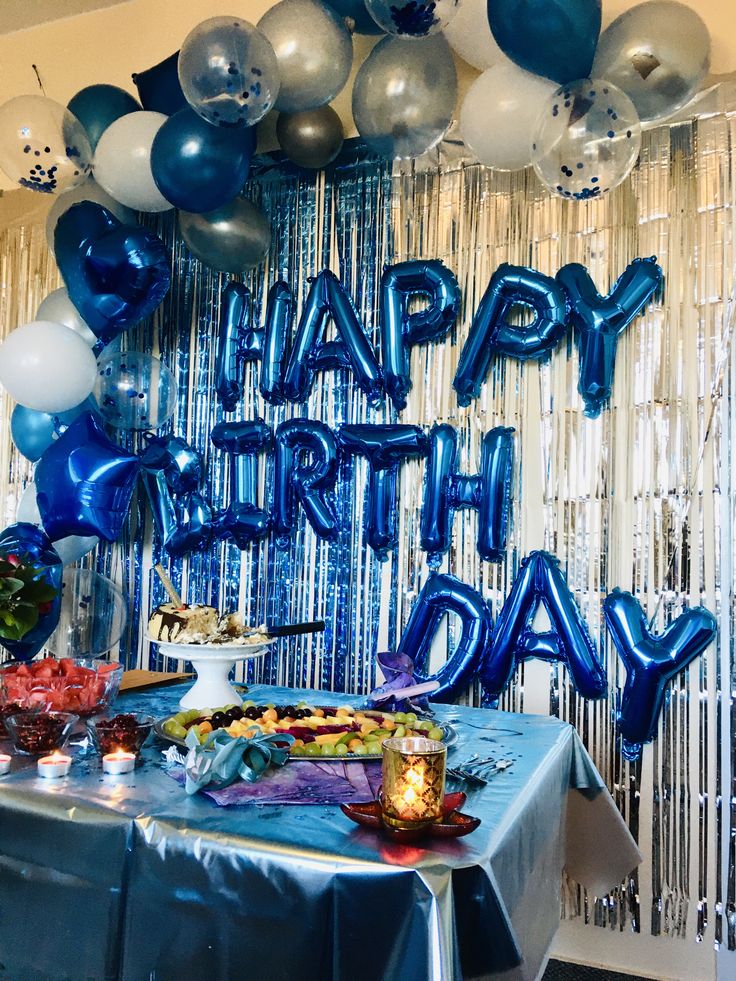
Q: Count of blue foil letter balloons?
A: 13